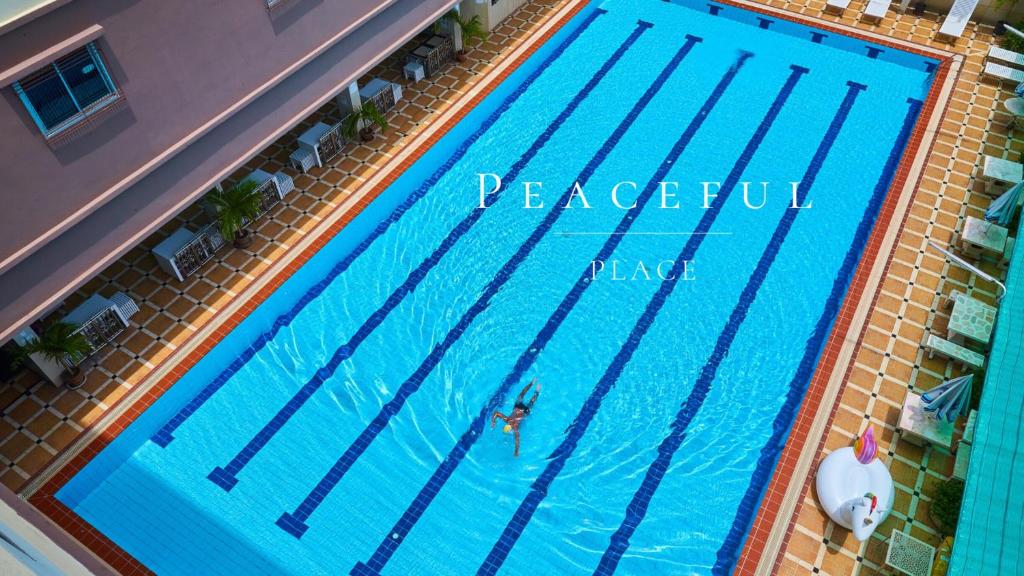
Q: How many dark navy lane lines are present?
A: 7